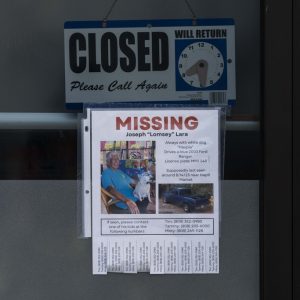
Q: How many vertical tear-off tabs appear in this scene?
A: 9